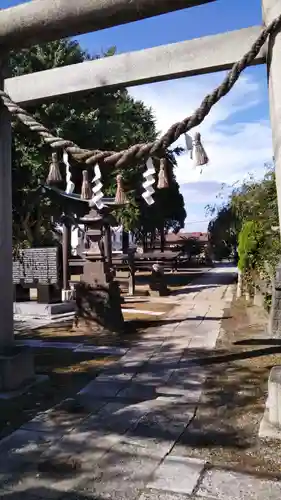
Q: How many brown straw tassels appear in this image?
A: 5